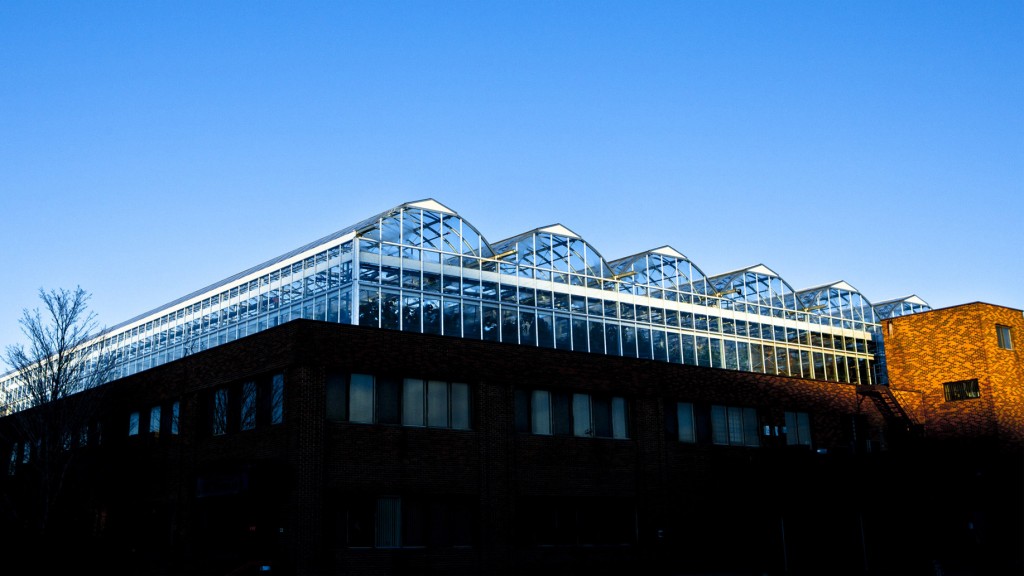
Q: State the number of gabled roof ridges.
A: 6